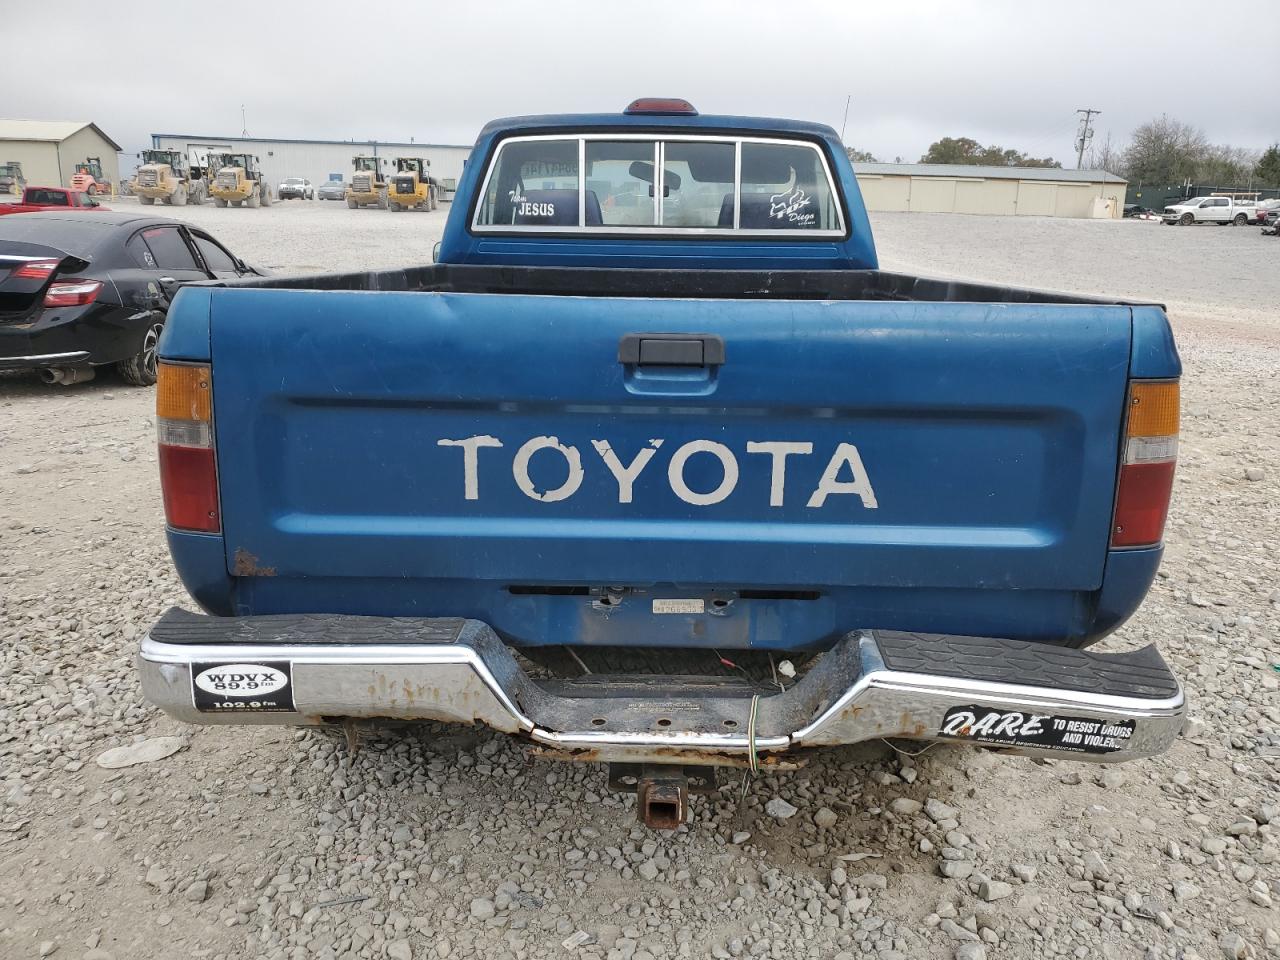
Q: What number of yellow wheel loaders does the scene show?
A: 4